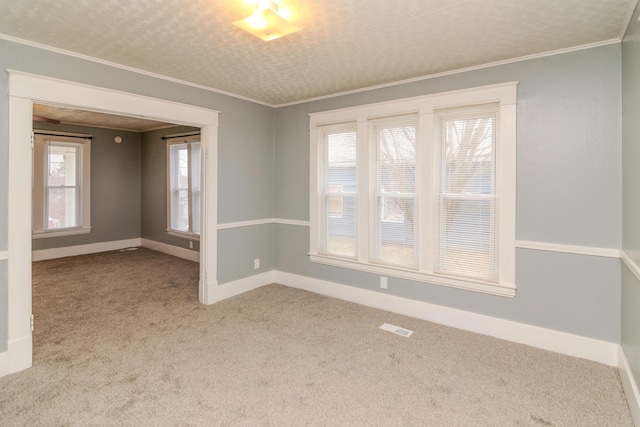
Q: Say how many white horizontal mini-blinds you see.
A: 3